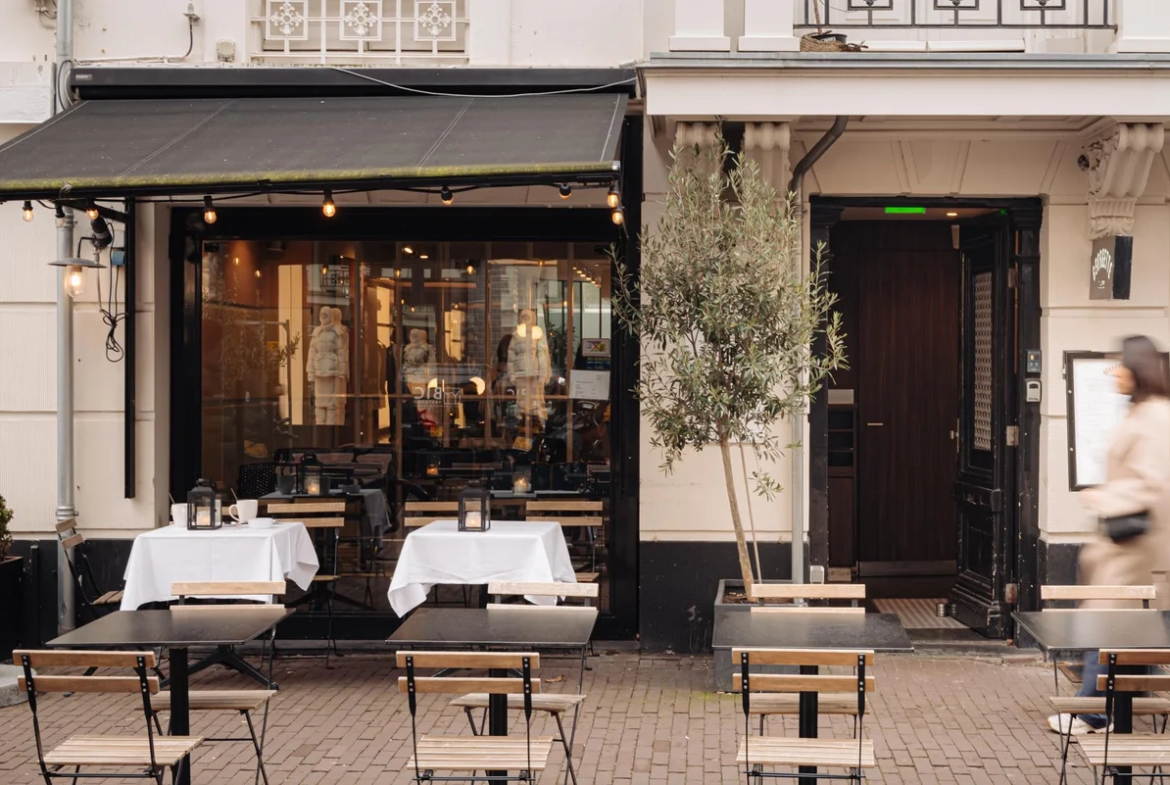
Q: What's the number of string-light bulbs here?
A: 9